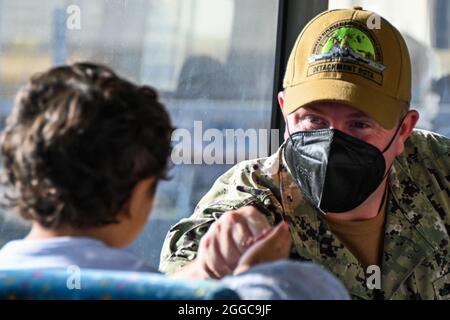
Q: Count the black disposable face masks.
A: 1